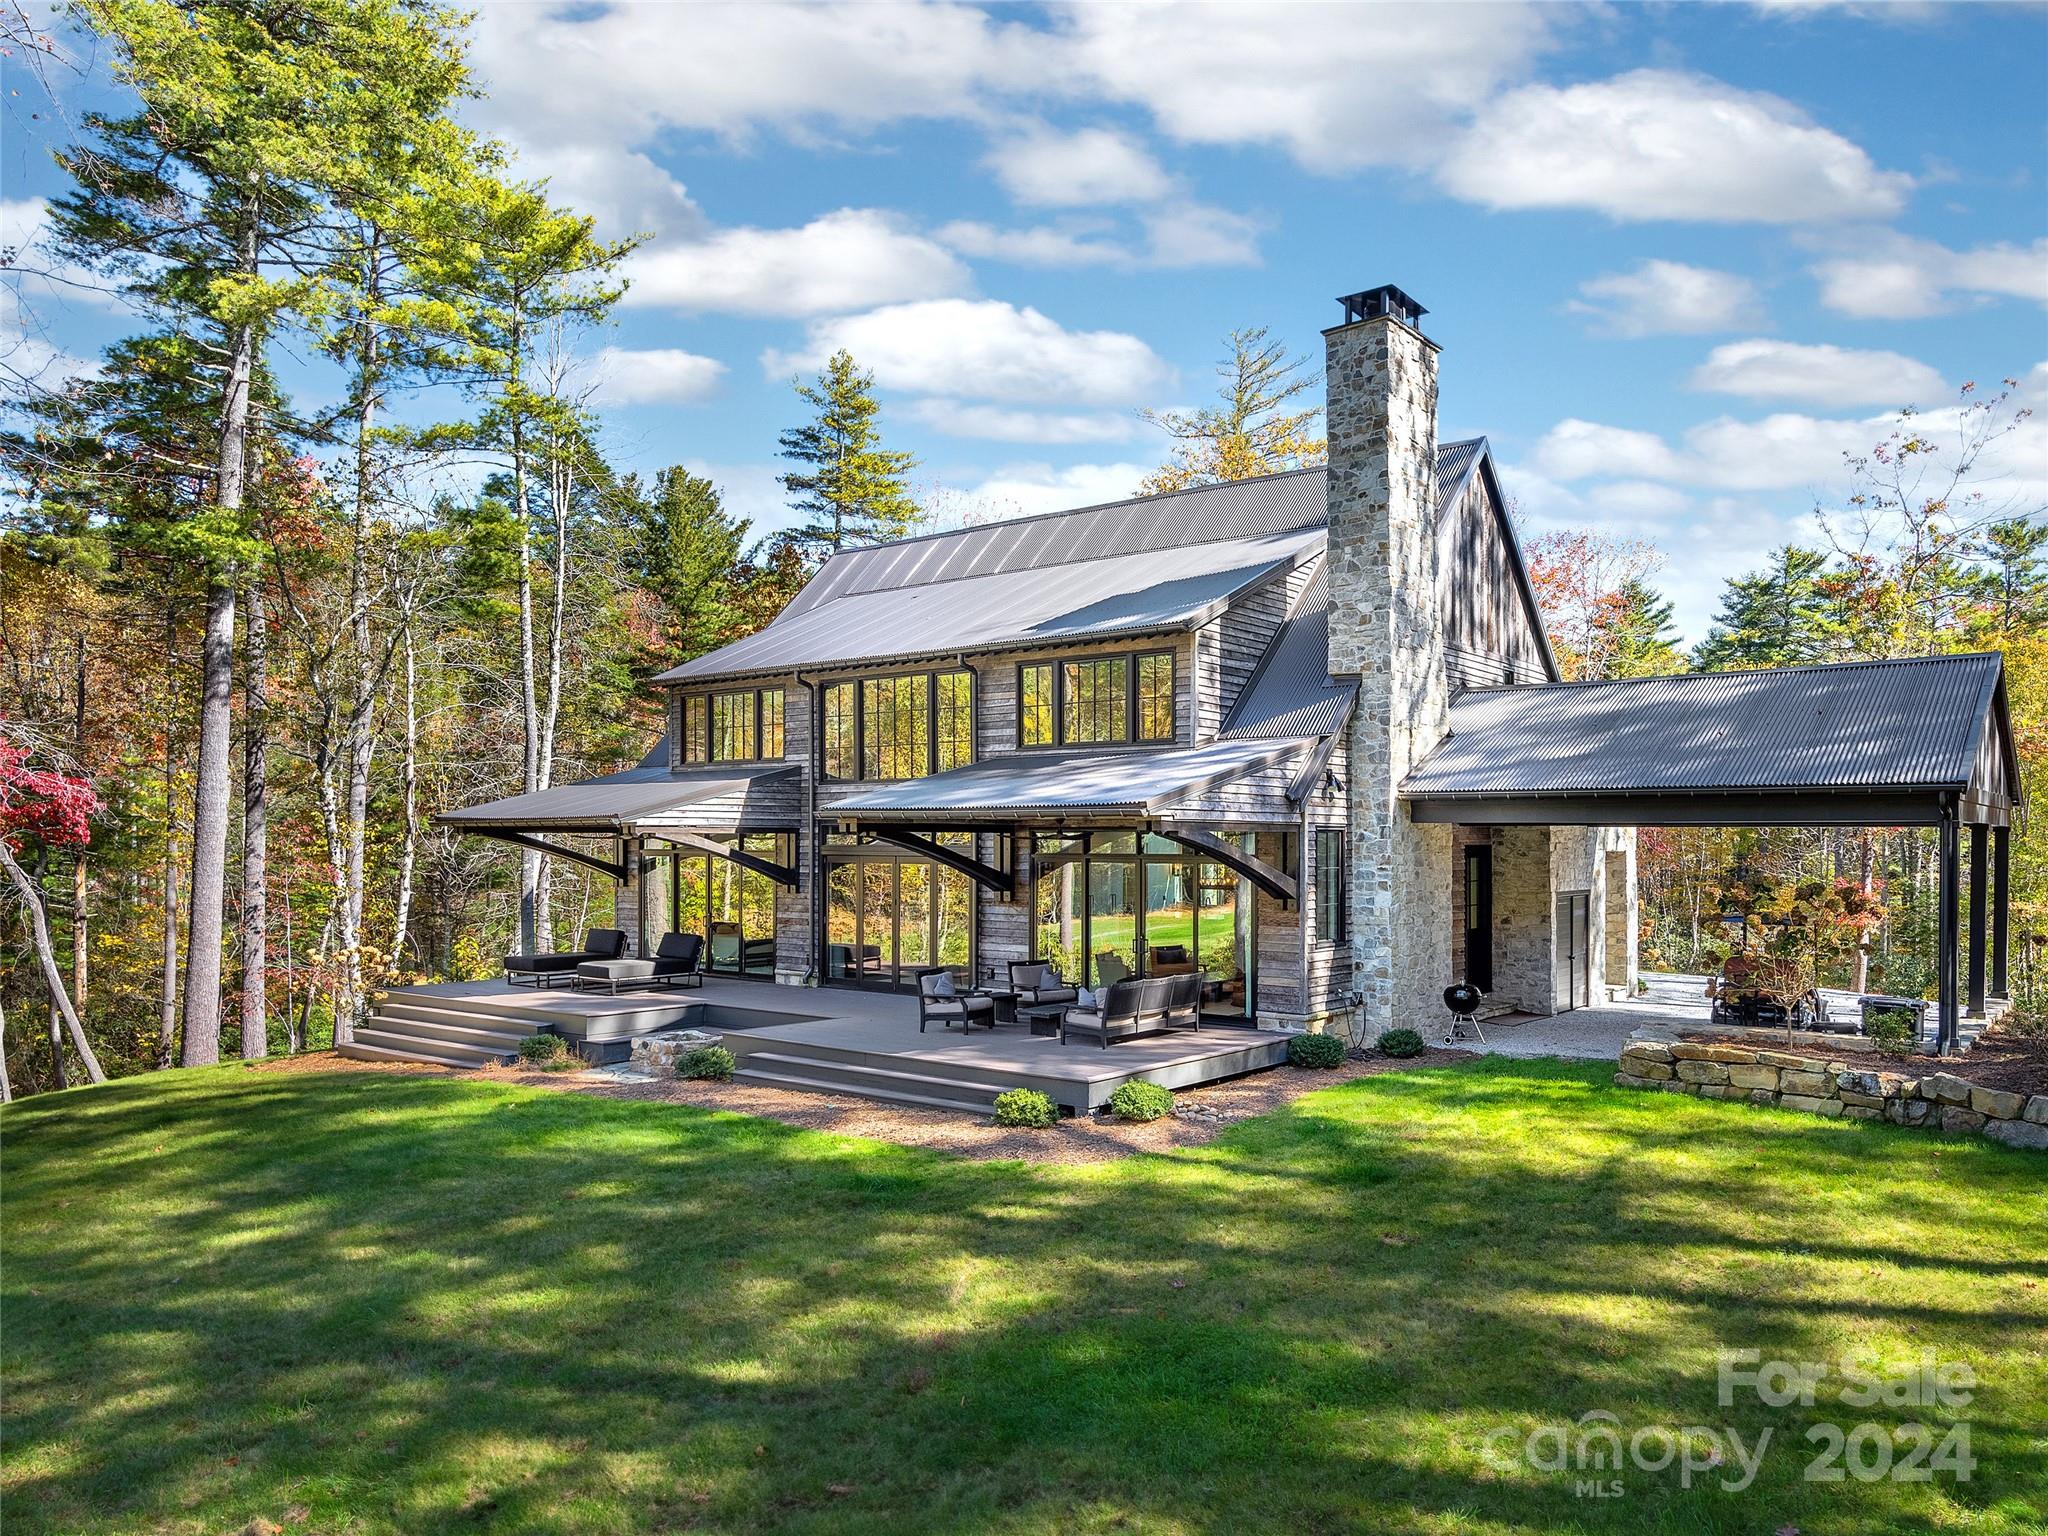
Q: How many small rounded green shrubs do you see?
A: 6